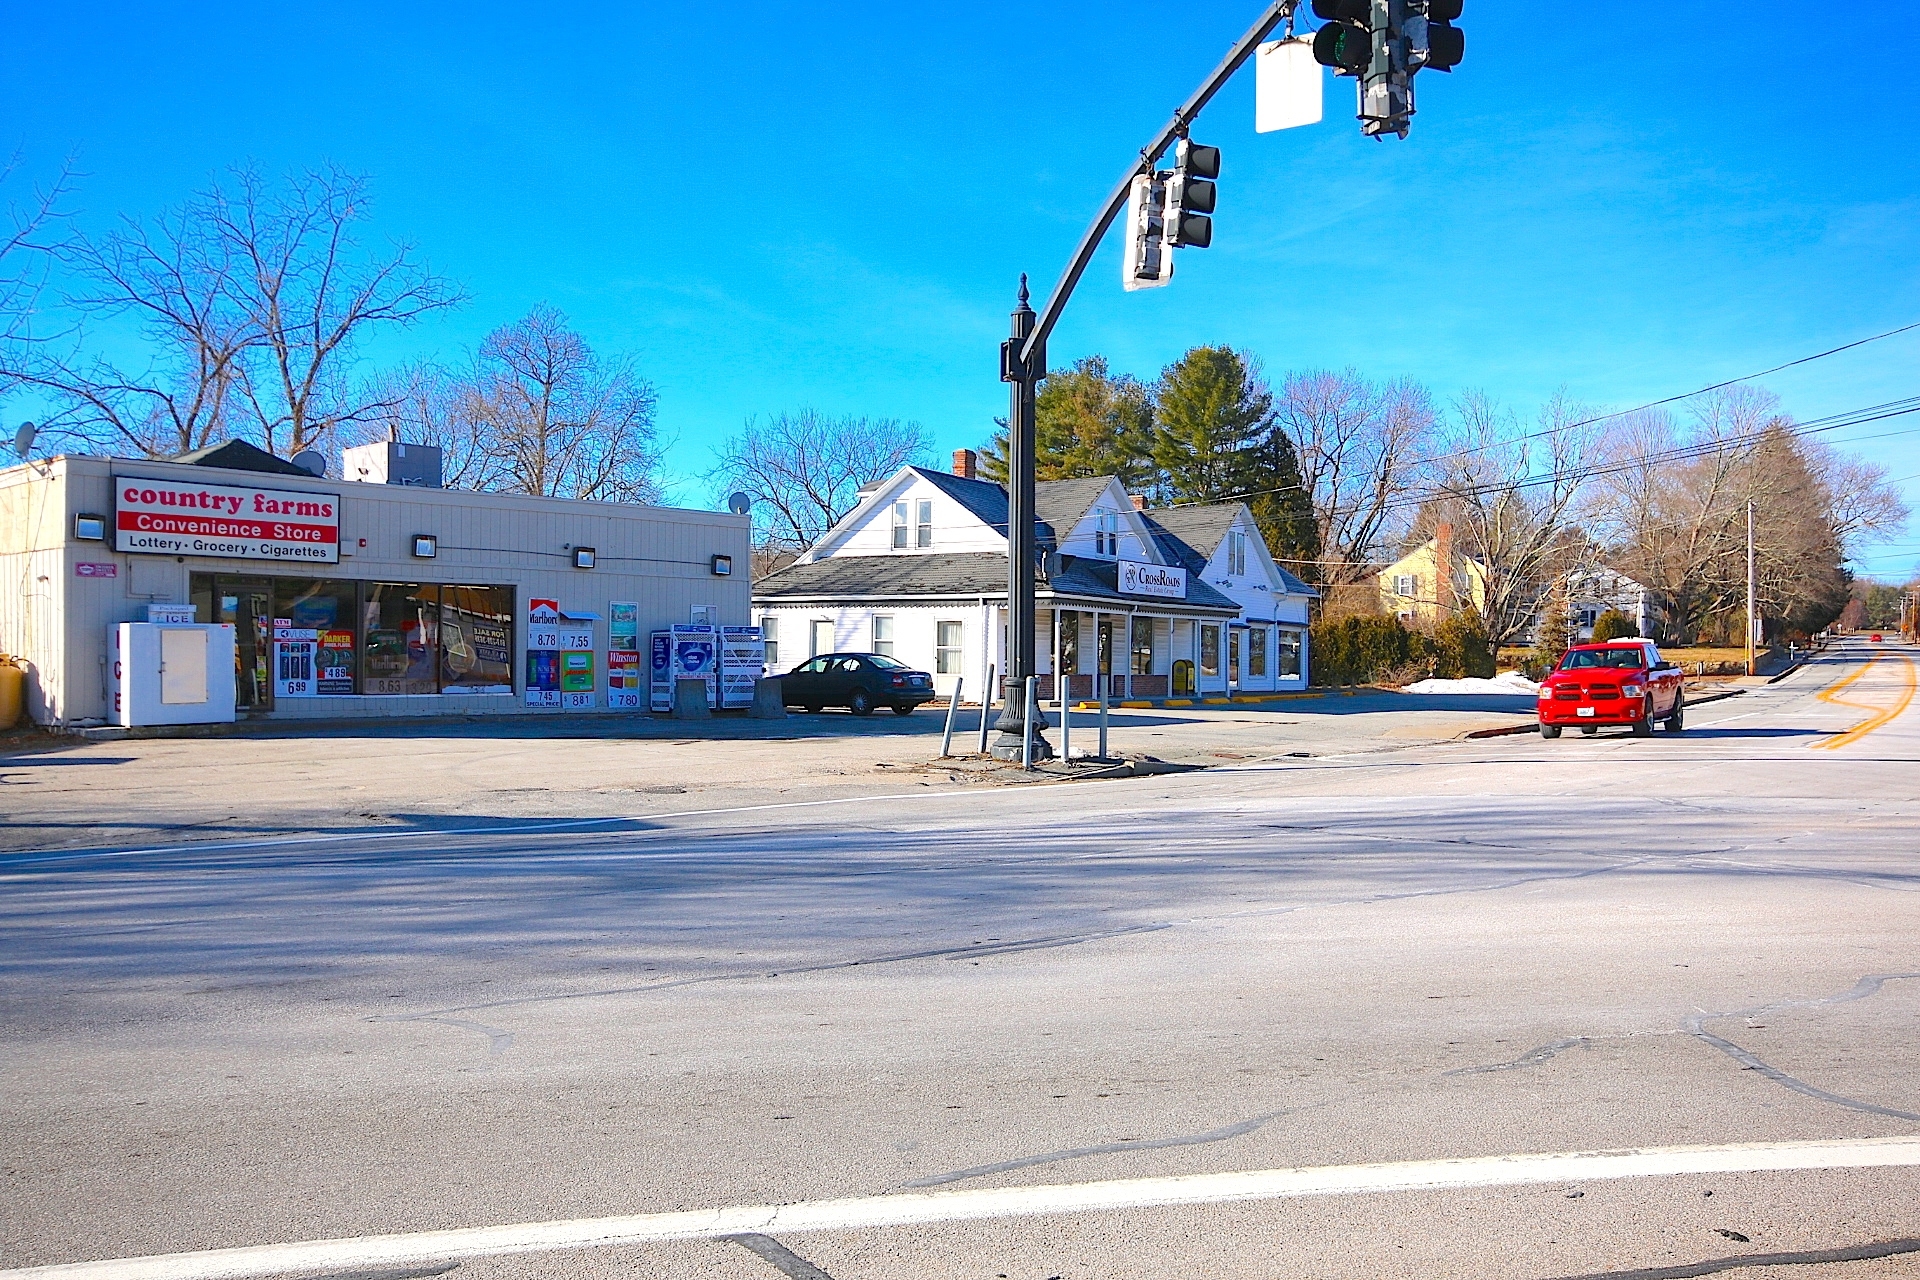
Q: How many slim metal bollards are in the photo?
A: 5